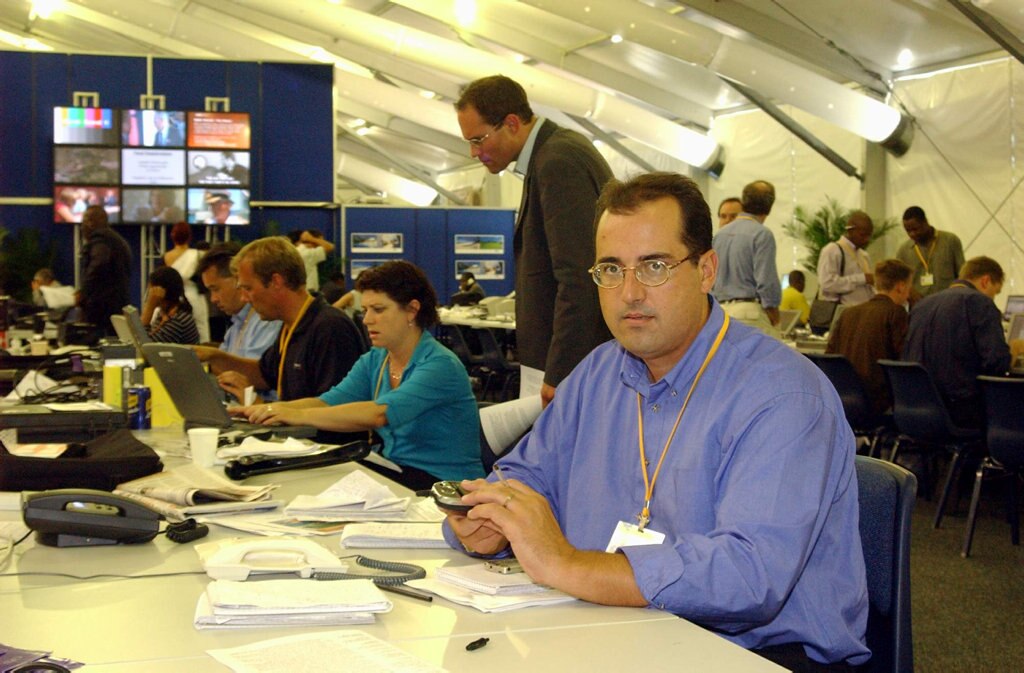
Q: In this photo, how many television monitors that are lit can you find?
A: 9